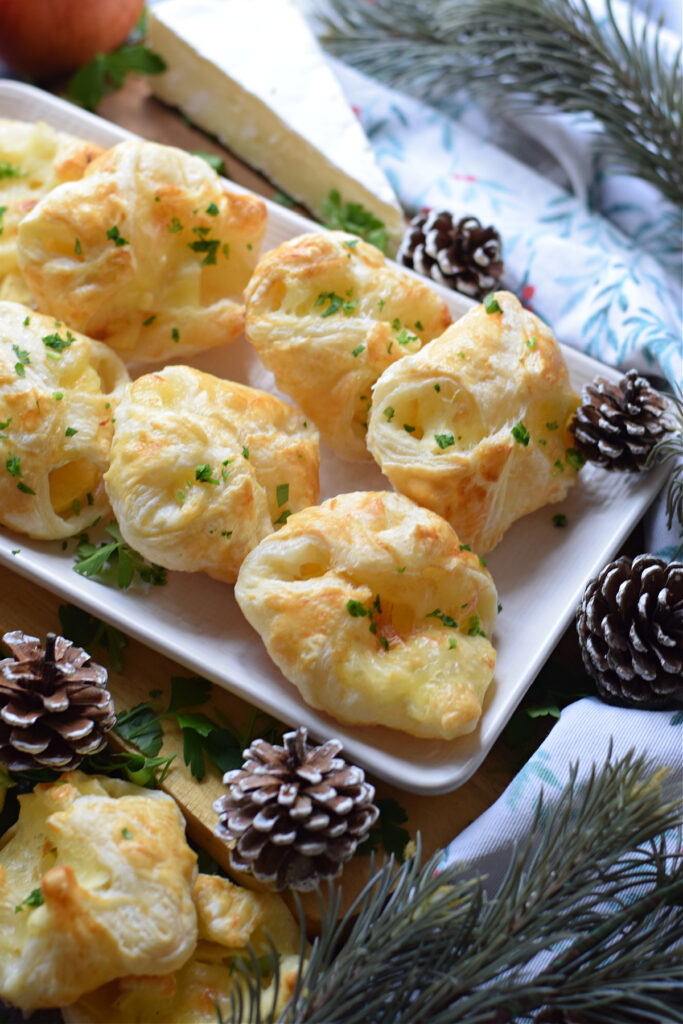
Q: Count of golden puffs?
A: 9